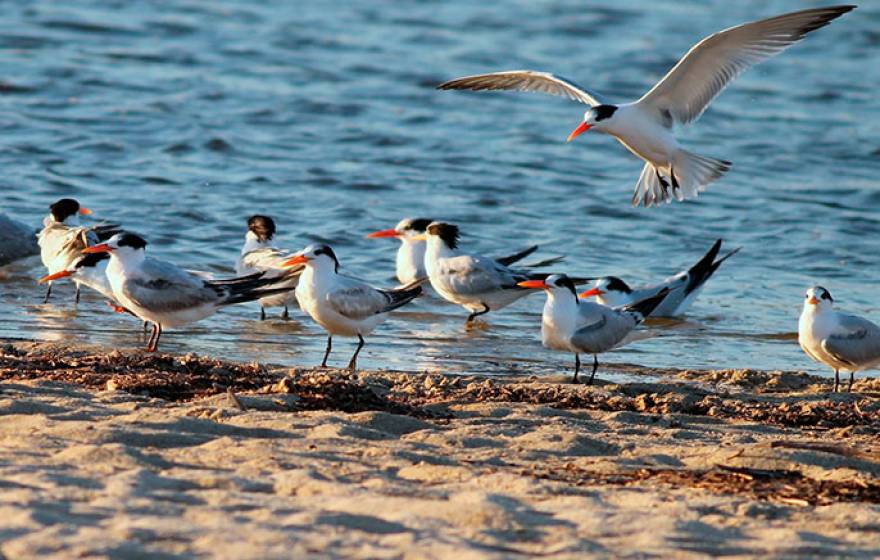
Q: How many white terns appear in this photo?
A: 11